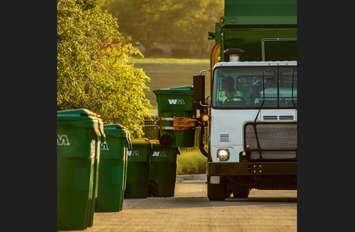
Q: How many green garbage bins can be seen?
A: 5